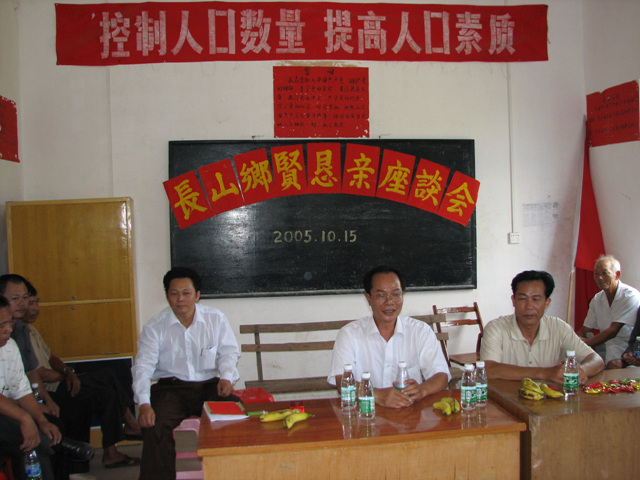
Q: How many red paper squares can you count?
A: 9